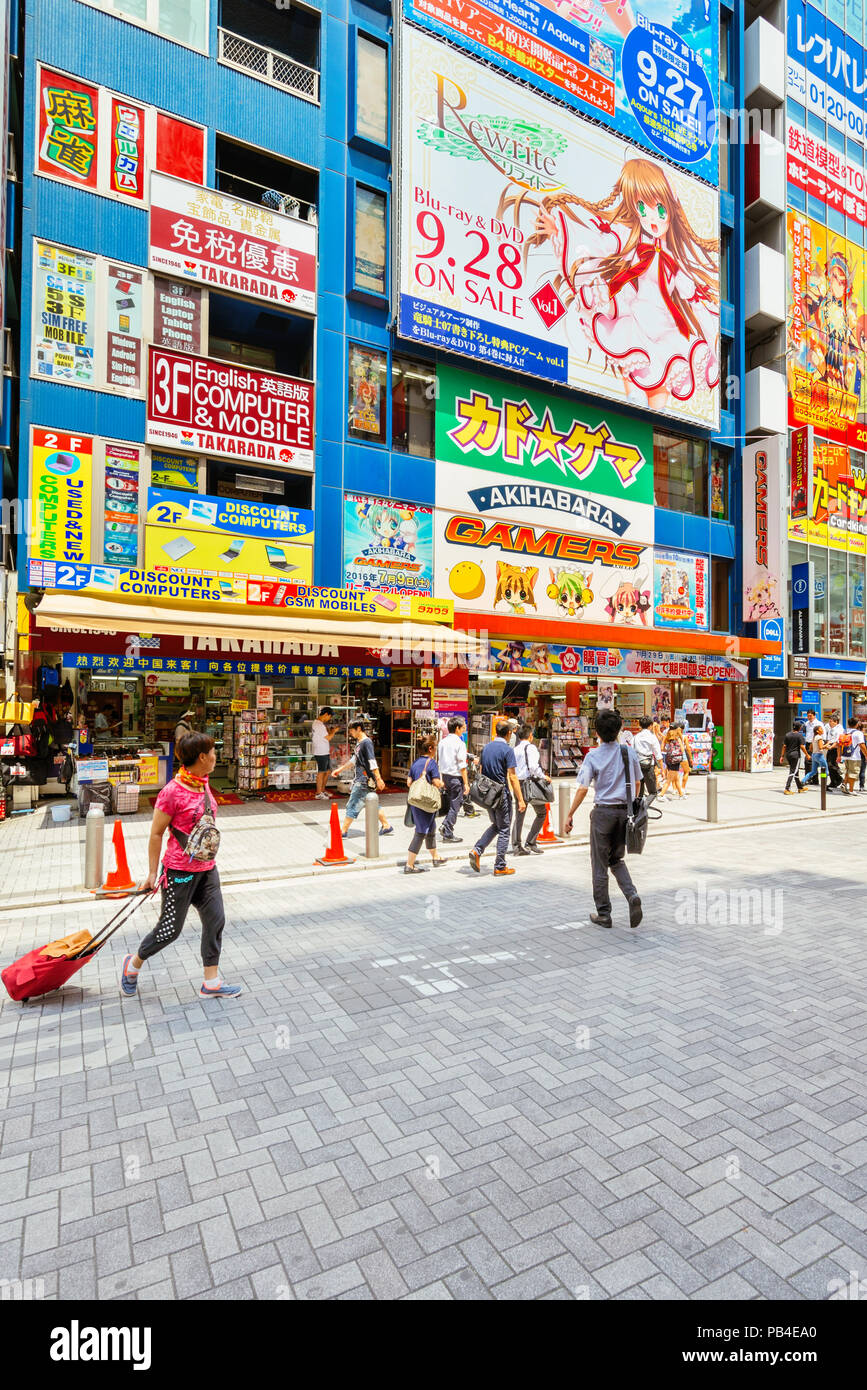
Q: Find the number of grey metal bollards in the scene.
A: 4